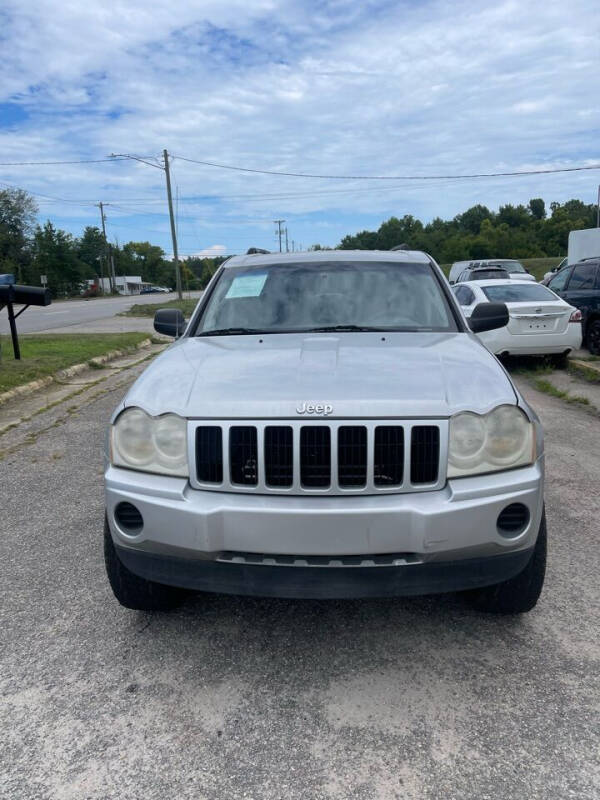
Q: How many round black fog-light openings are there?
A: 2